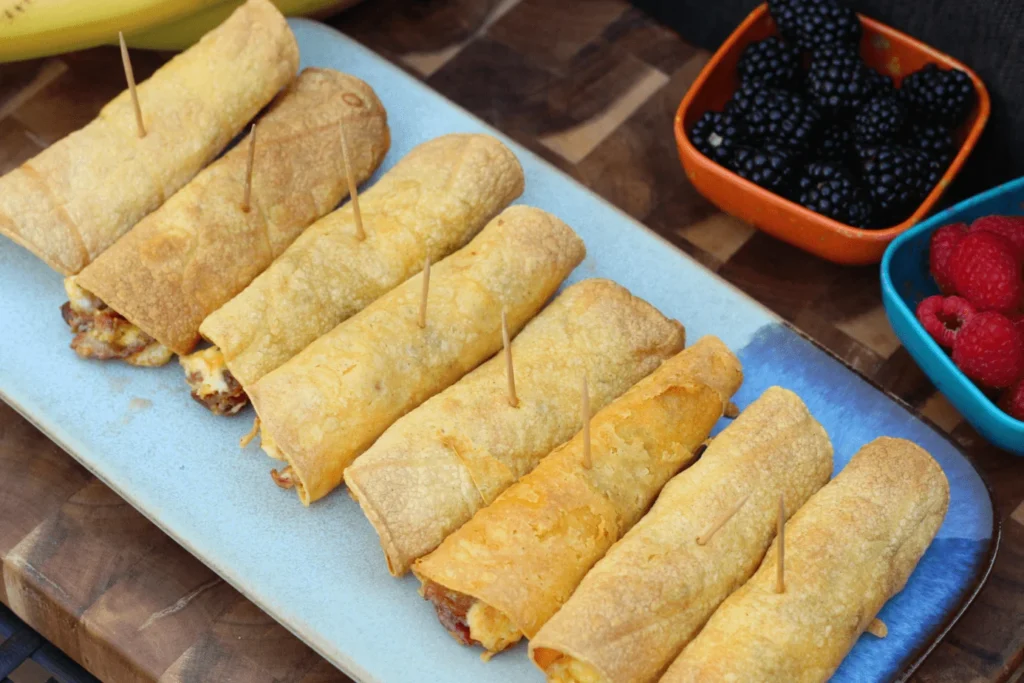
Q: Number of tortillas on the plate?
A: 8